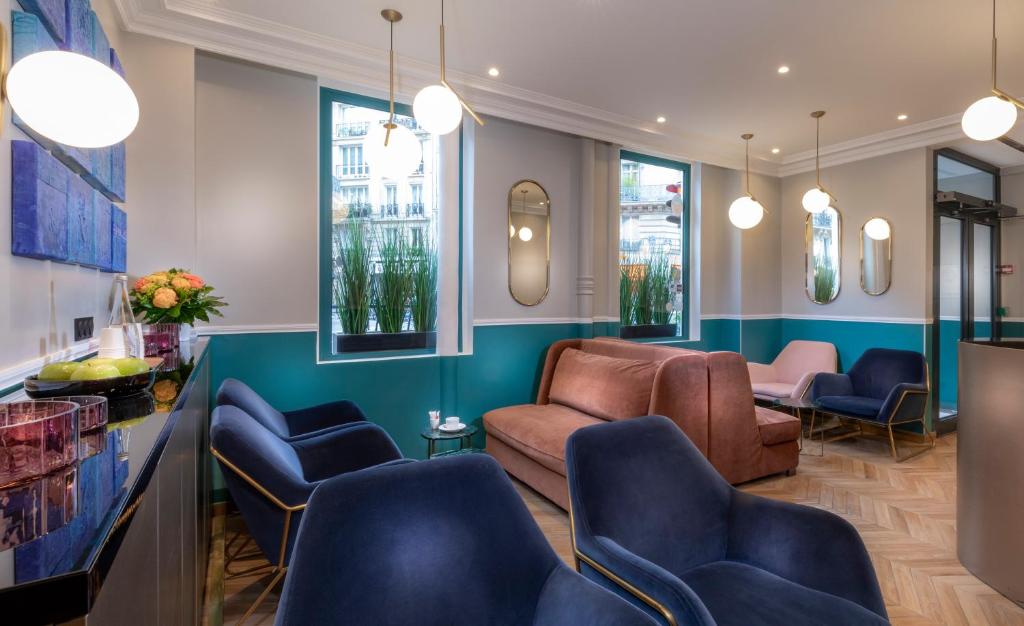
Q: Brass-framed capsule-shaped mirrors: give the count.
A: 3